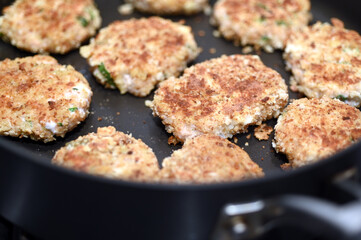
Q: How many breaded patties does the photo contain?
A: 10